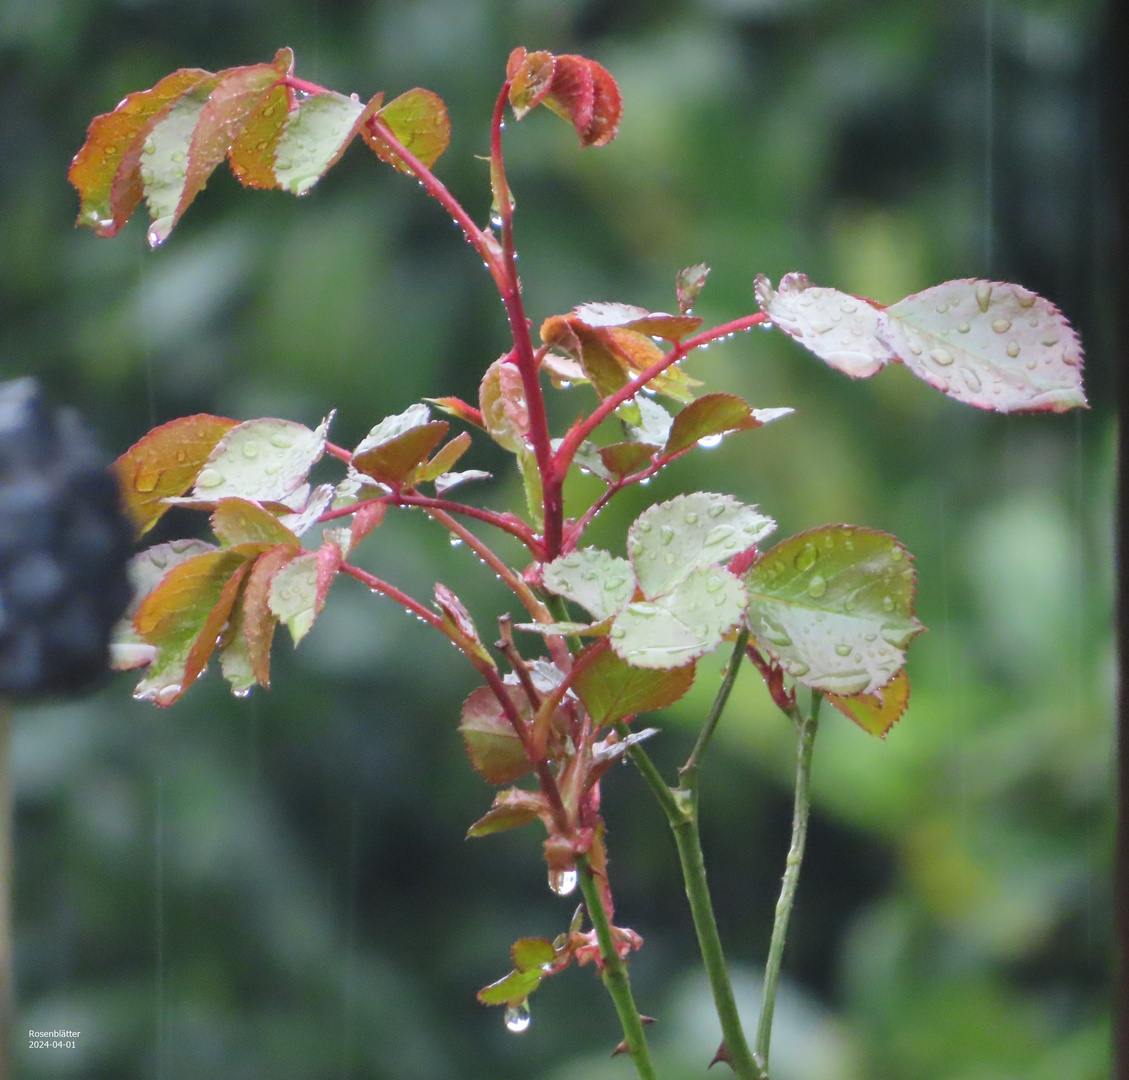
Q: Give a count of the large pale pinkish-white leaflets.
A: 2